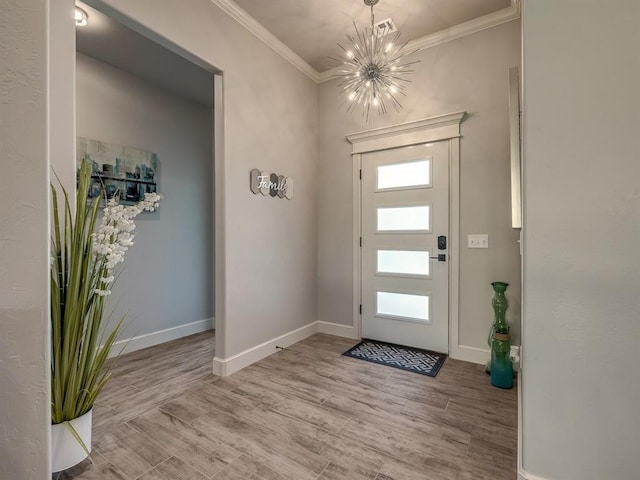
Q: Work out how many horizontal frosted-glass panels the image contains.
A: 4